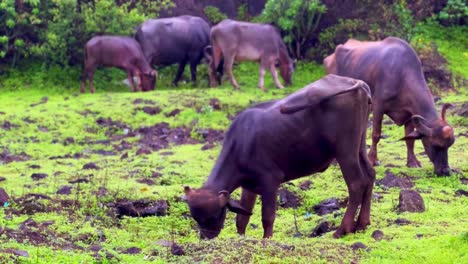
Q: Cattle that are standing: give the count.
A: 5